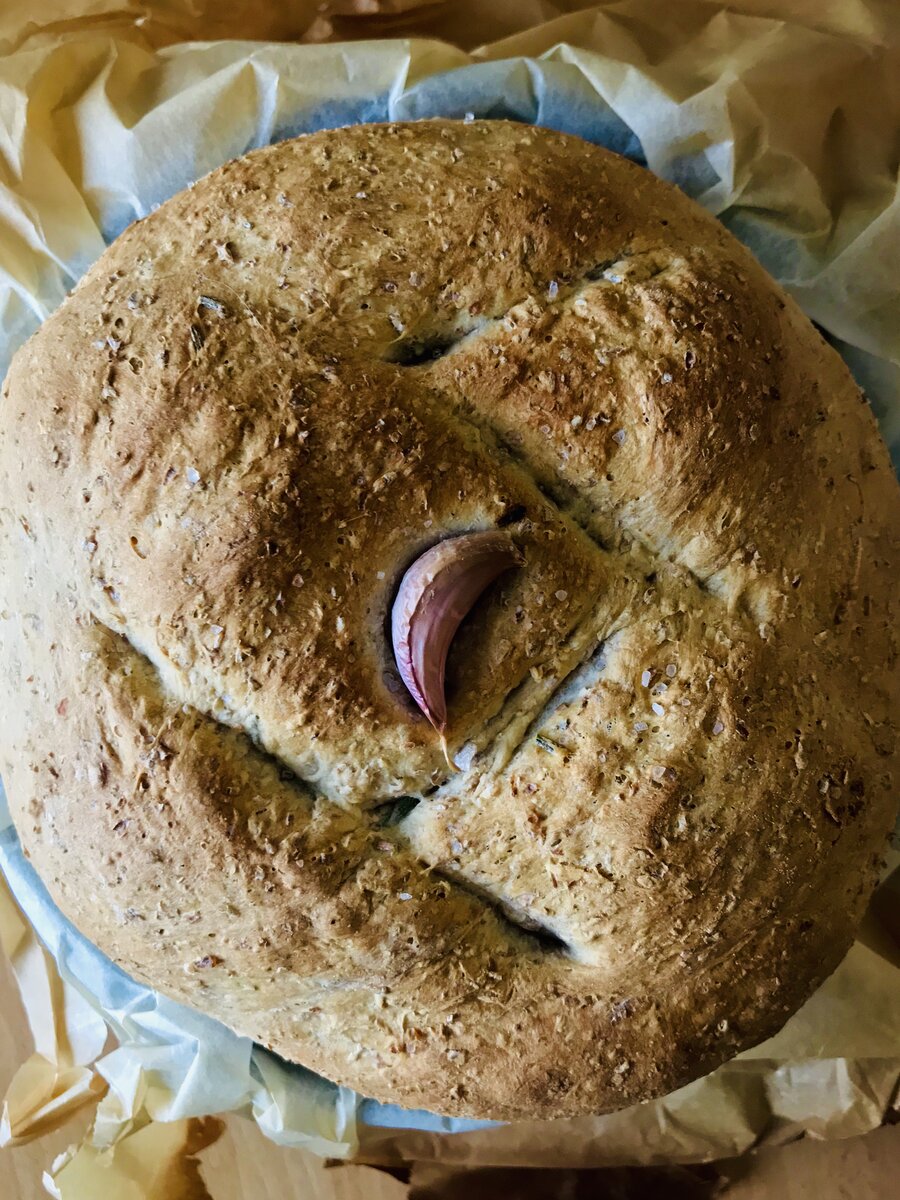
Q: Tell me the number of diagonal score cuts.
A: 4